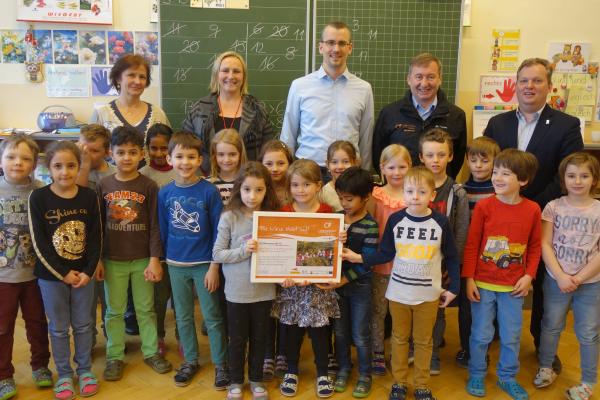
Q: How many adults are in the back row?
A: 5